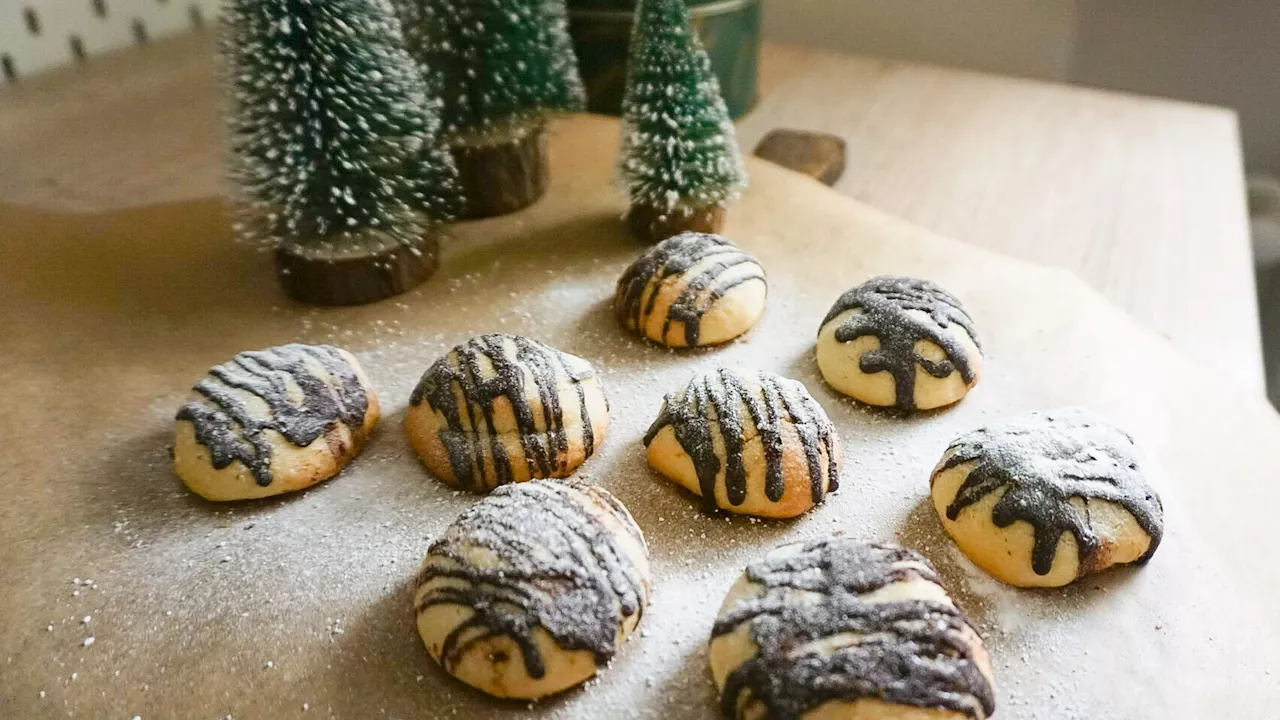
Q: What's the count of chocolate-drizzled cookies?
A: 8